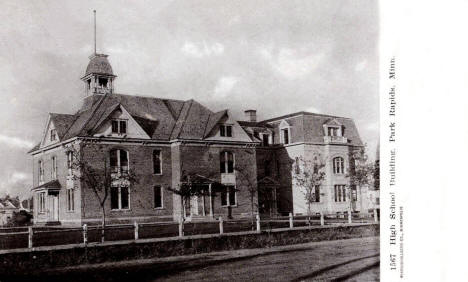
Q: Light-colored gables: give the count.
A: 3